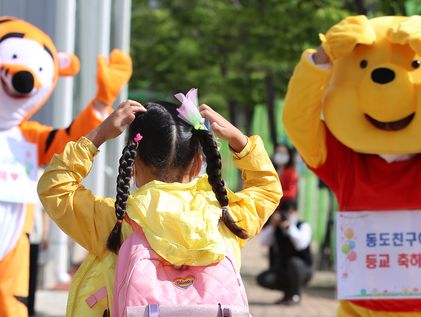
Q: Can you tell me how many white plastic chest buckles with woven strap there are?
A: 0